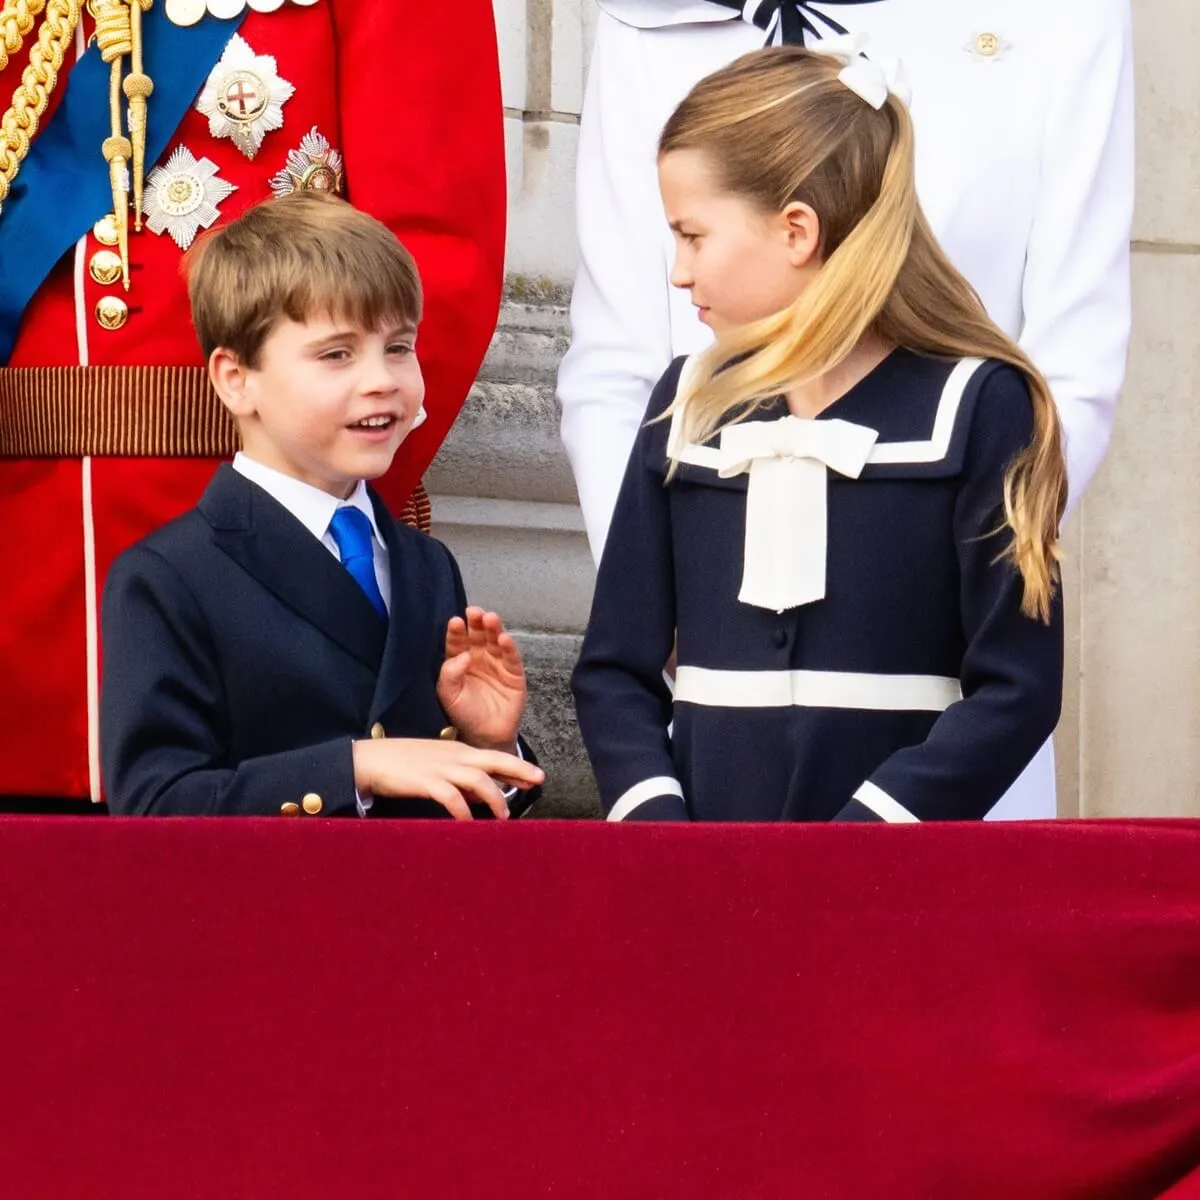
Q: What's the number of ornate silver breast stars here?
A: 3